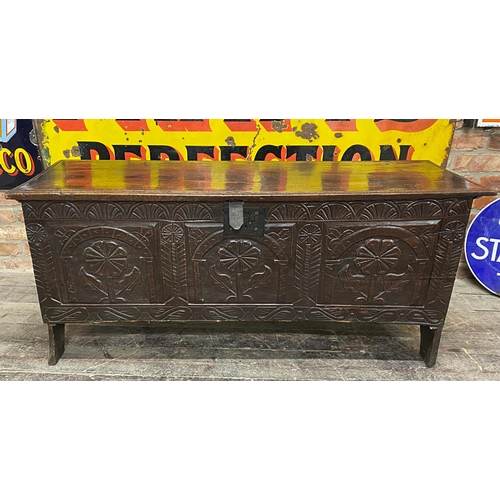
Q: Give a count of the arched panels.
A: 3